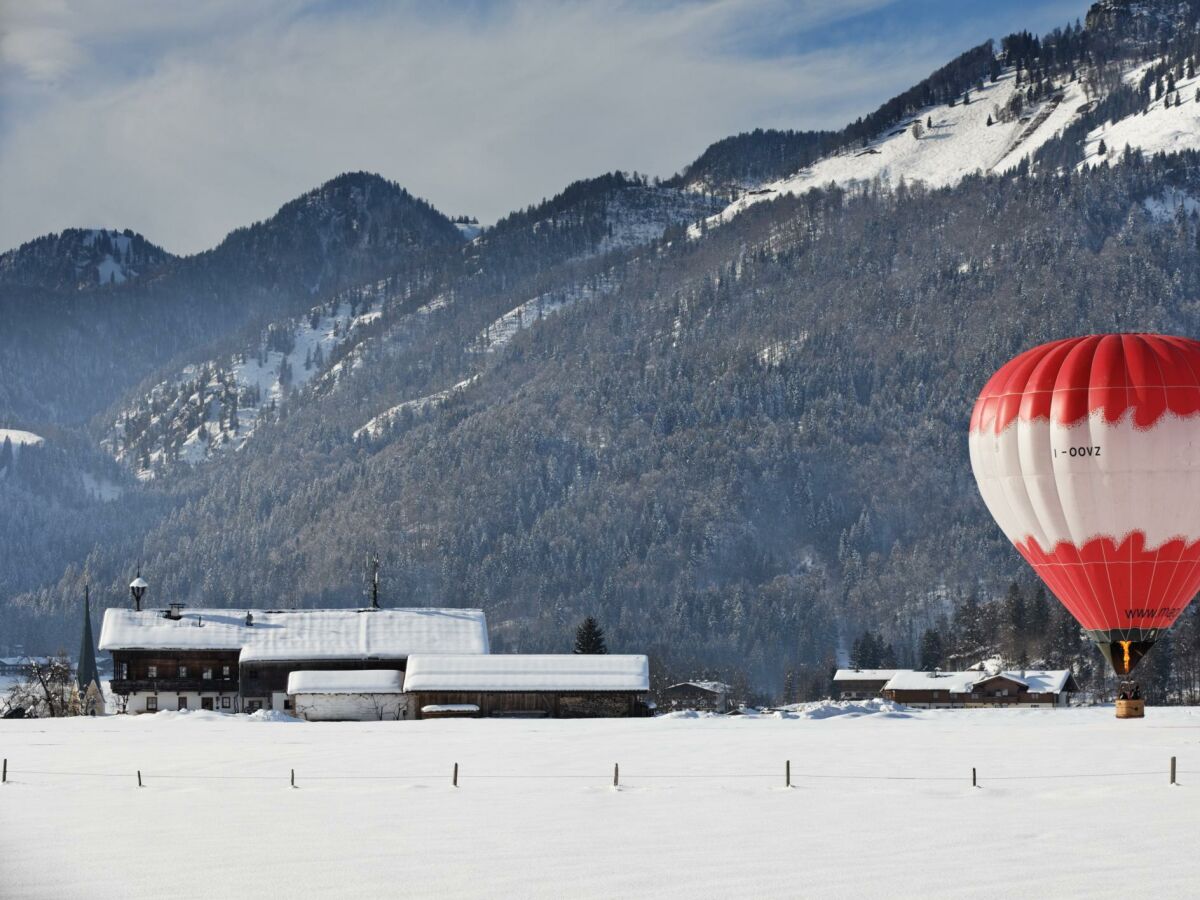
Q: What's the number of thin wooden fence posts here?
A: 8